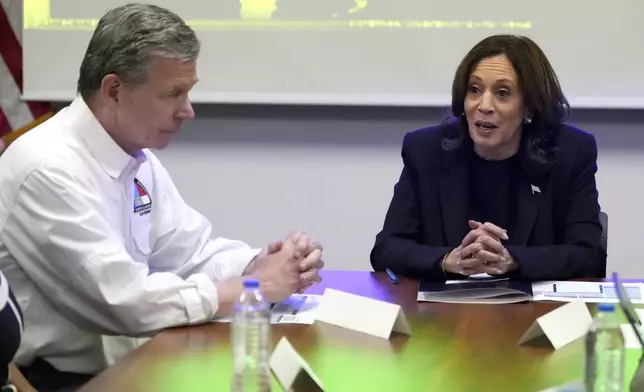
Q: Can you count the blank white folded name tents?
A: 3